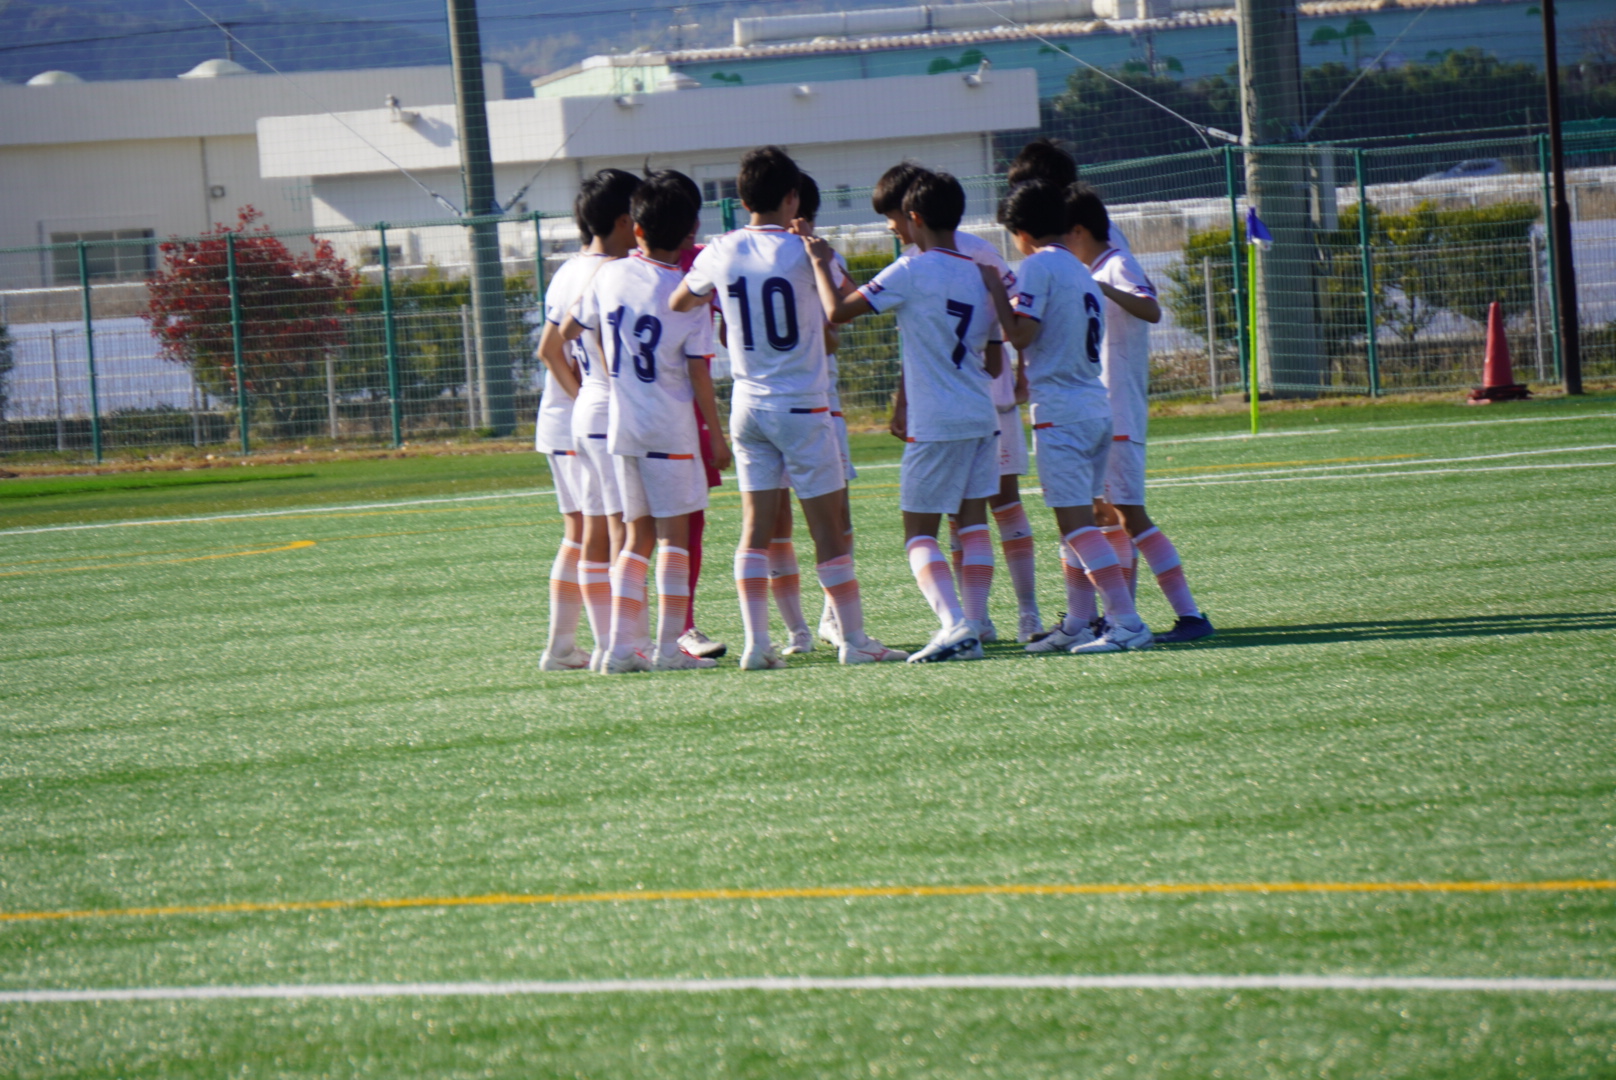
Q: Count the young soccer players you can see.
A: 11